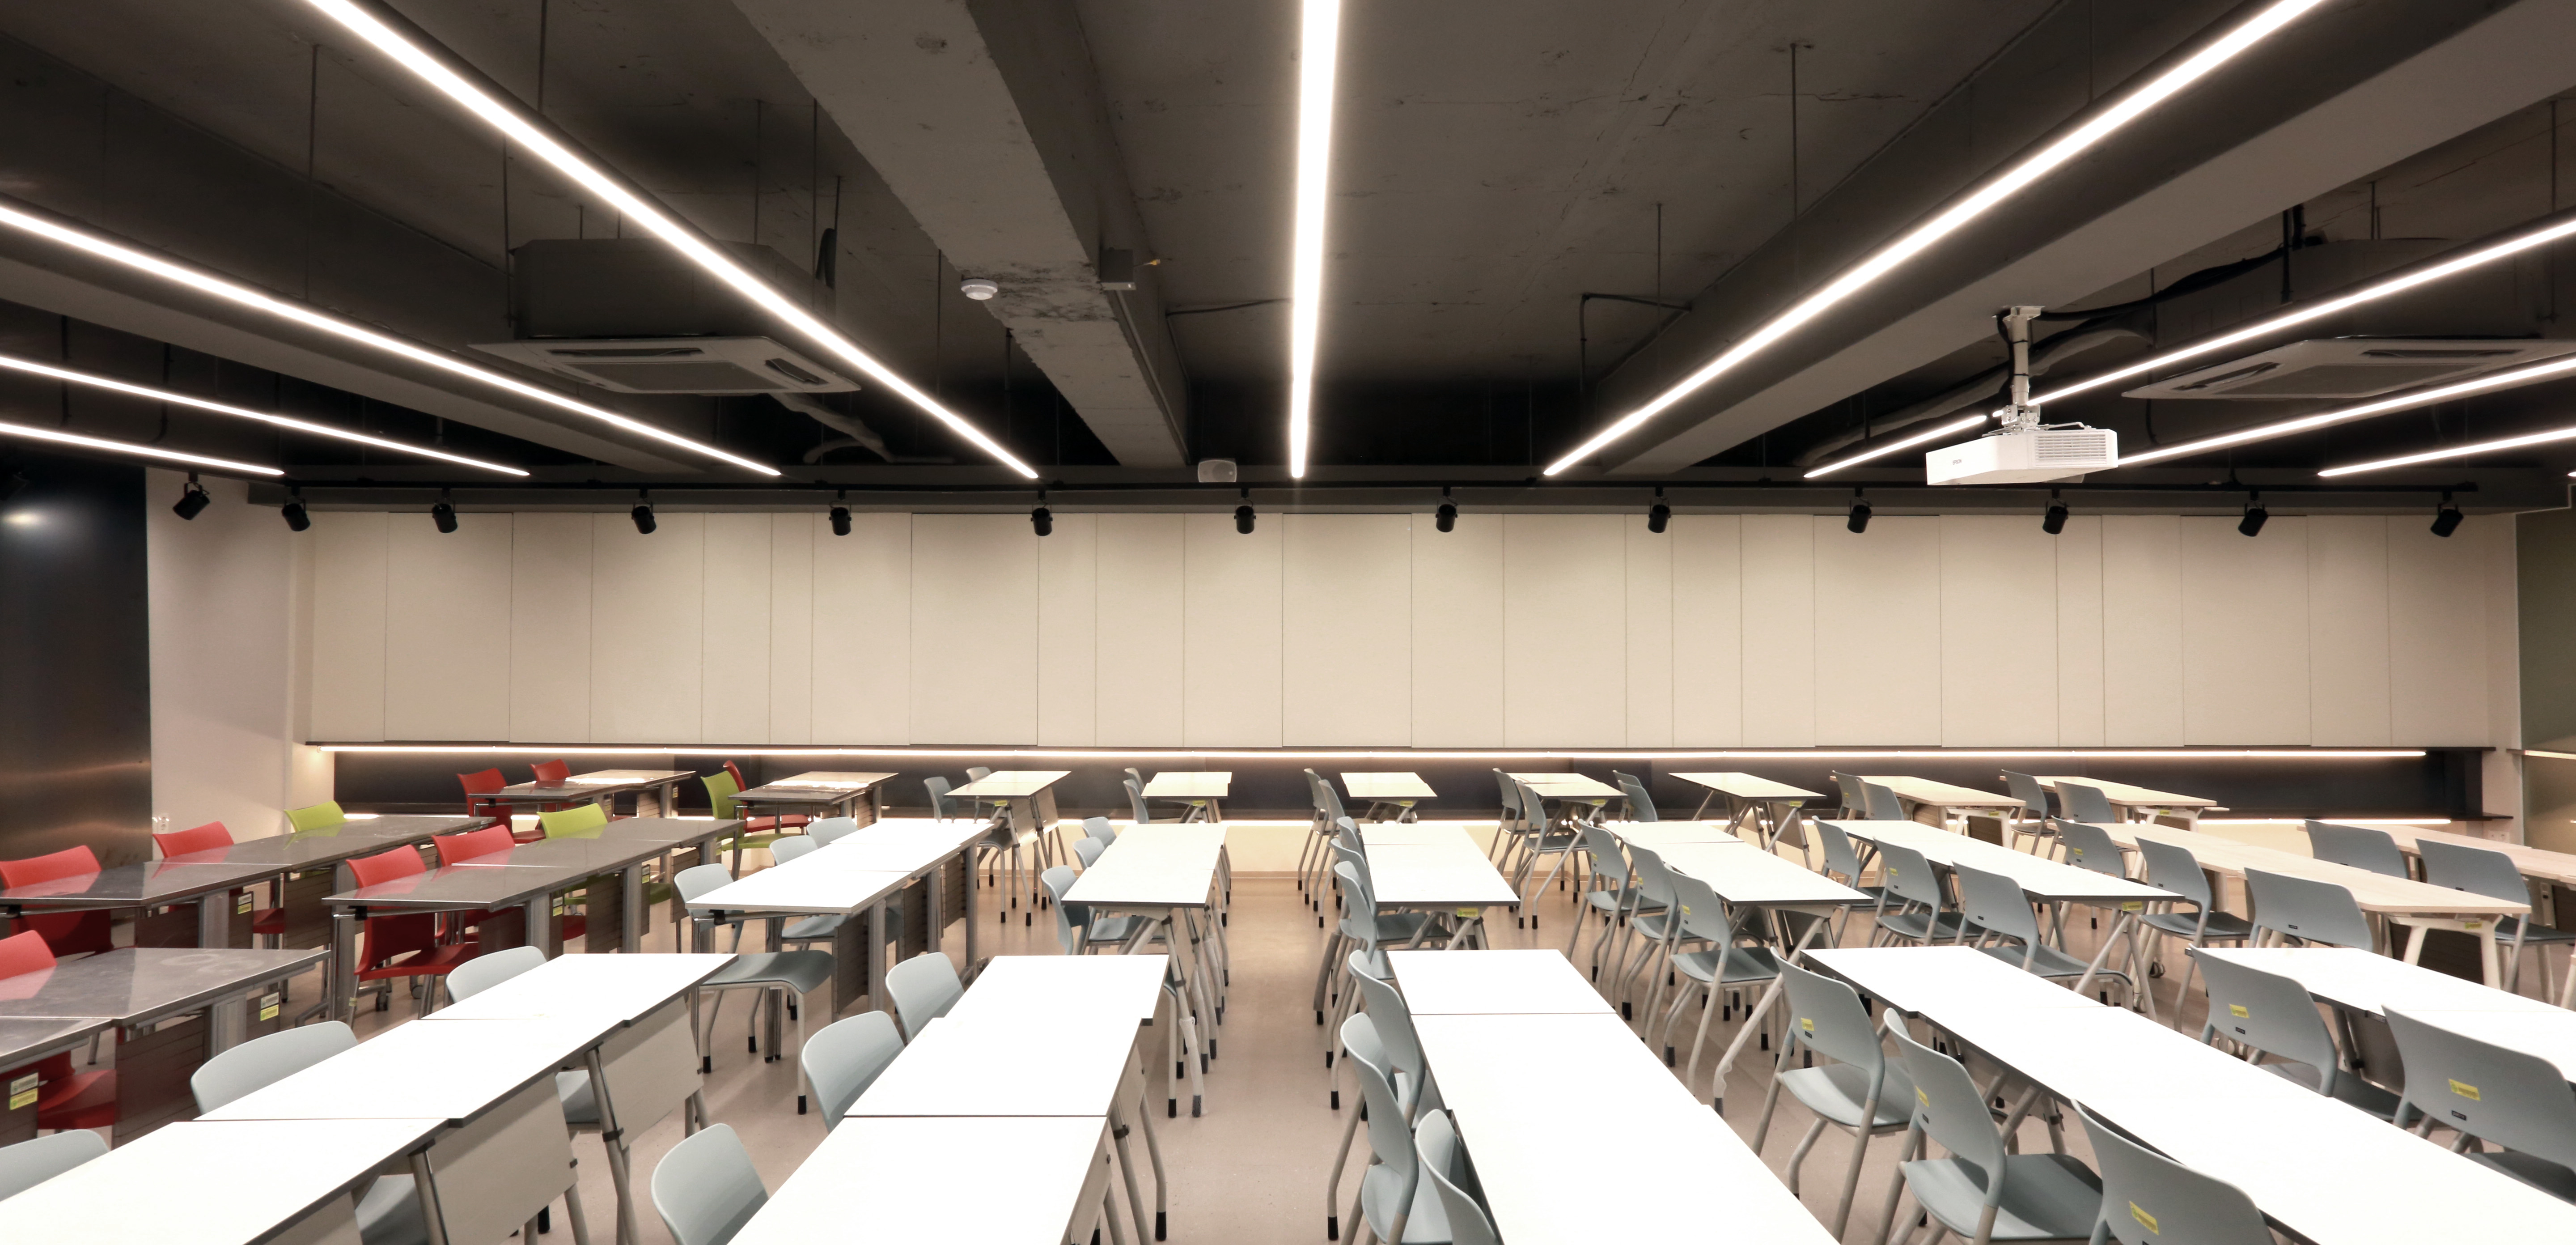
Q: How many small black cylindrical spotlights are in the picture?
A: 13